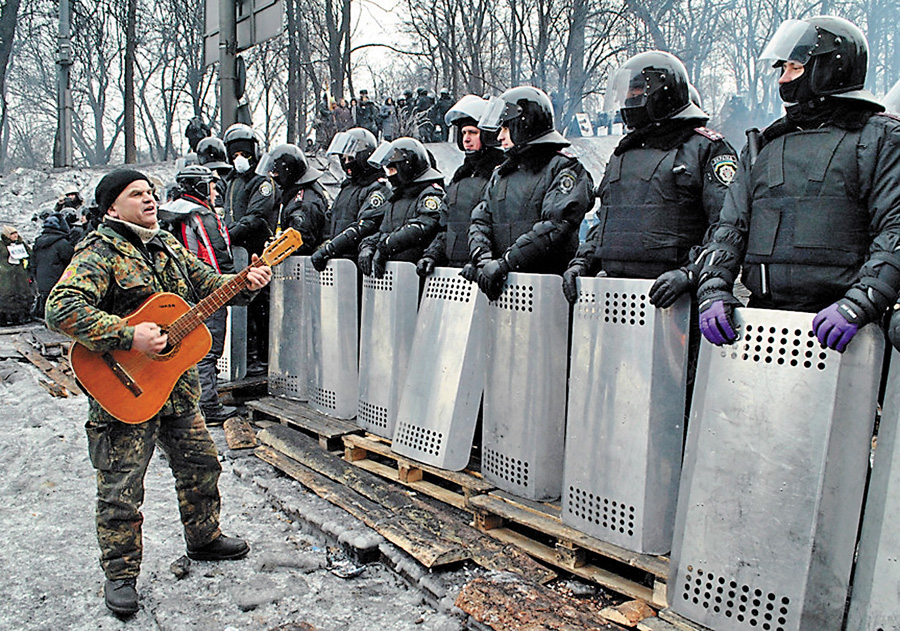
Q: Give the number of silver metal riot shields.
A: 9